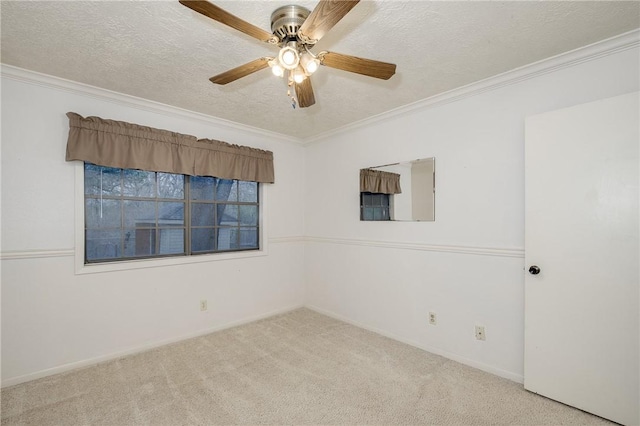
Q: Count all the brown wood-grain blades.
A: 5